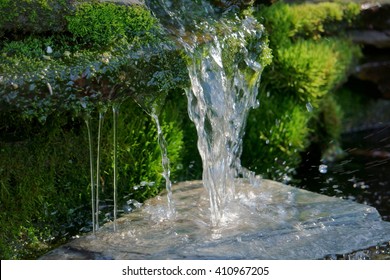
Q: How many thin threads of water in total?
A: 3